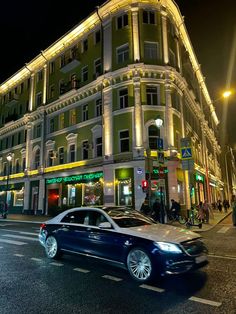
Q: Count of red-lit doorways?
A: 1